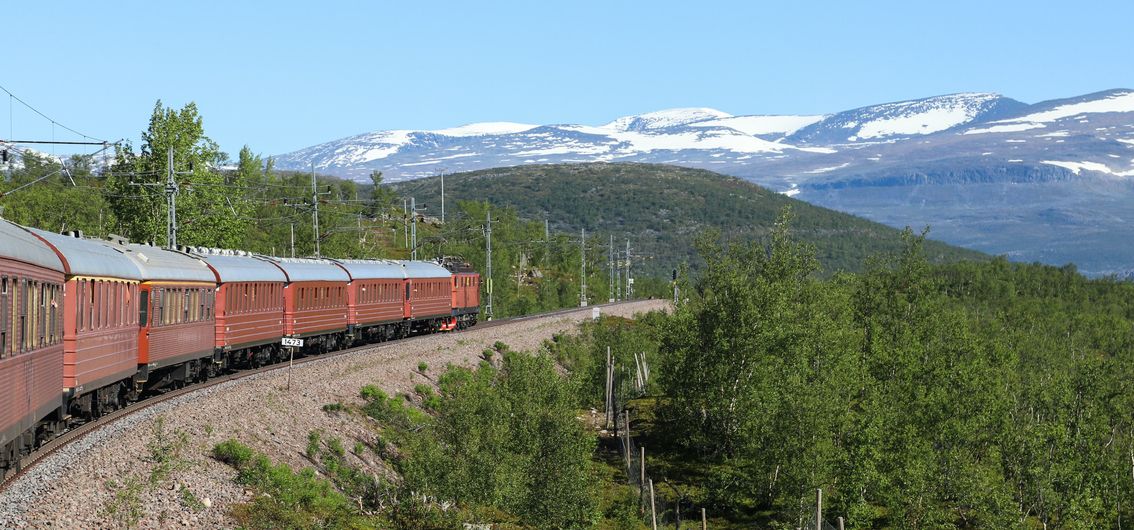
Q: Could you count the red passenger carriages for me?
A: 7